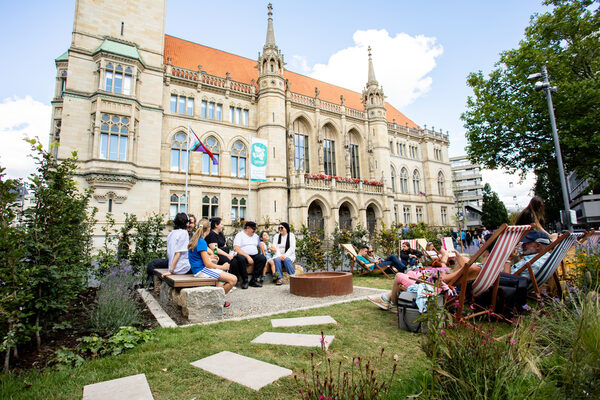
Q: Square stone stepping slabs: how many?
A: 4